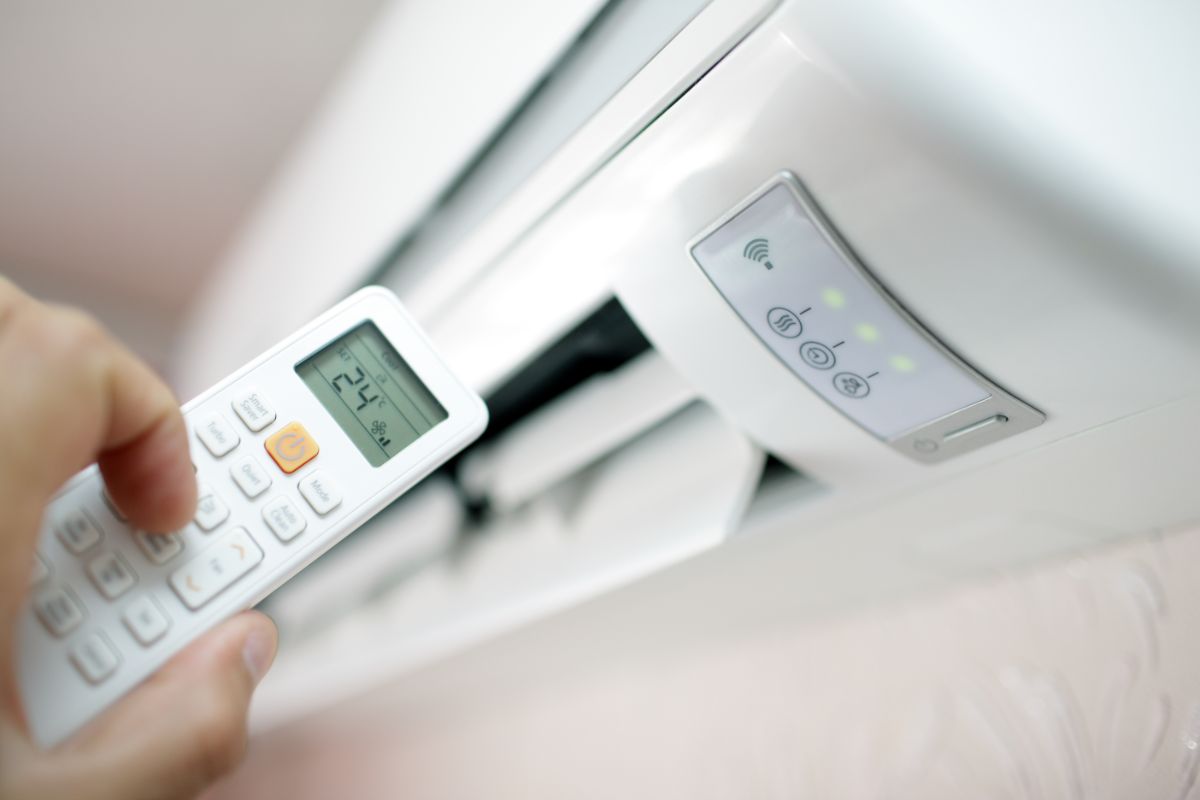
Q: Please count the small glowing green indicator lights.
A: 3